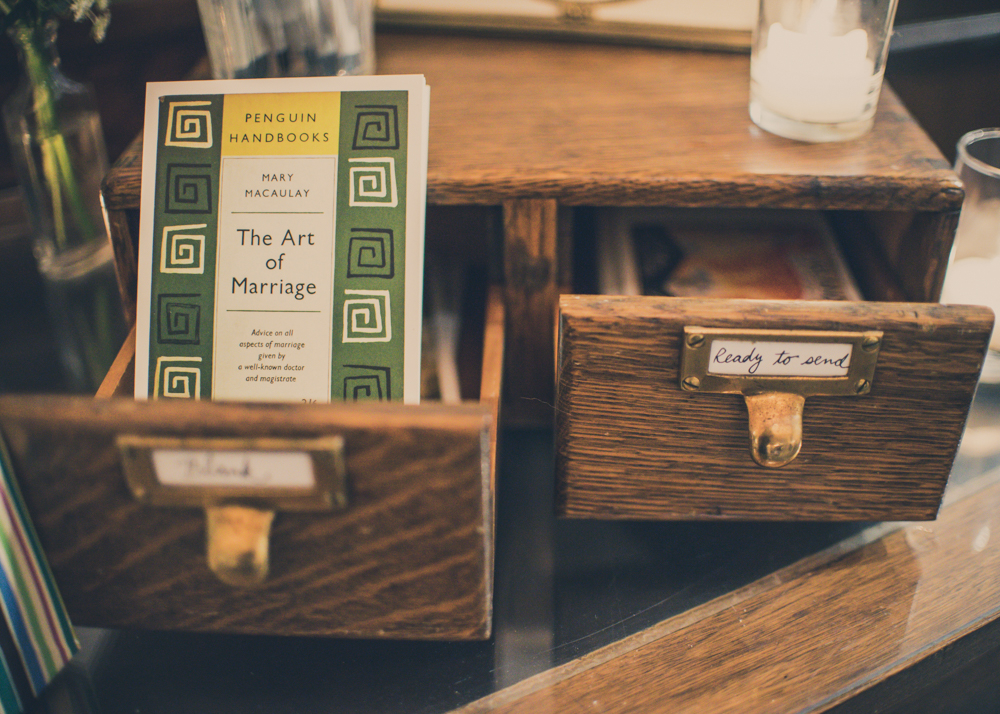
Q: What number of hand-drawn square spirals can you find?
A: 10